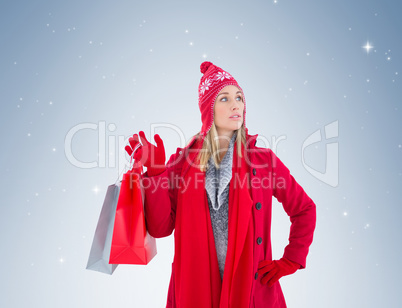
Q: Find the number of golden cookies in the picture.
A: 0